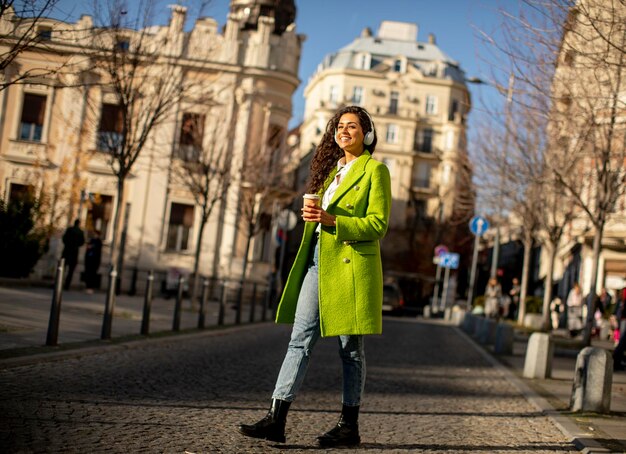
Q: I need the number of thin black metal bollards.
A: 9